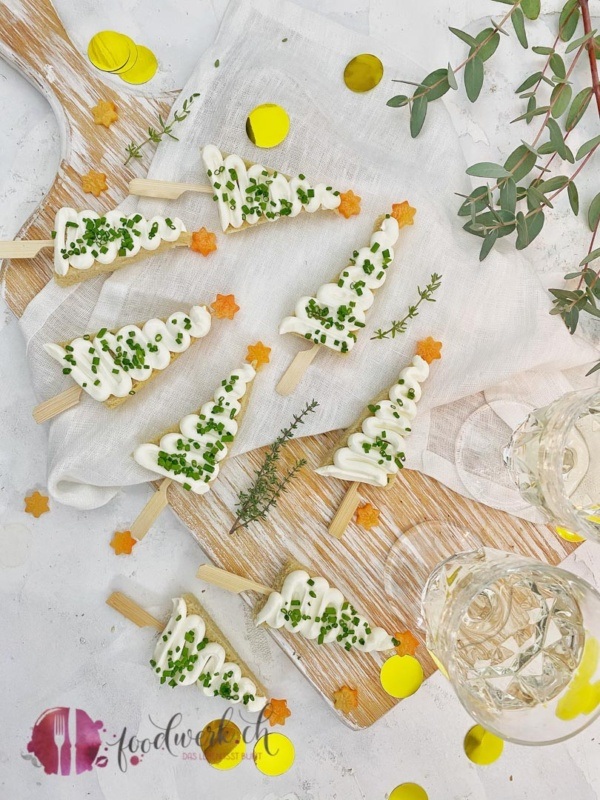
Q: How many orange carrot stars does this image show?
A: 14